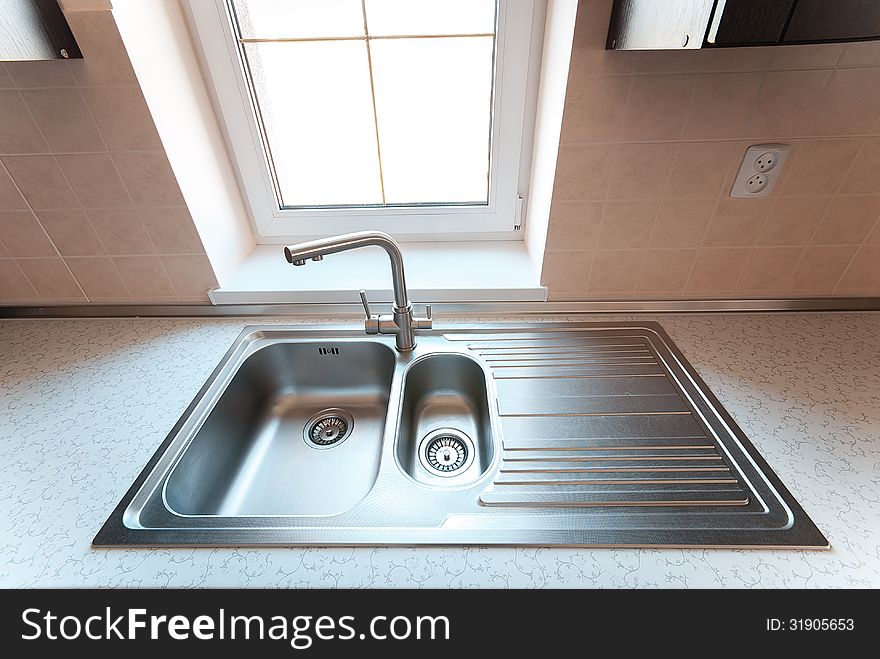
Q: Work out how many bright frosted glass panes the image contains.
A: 4